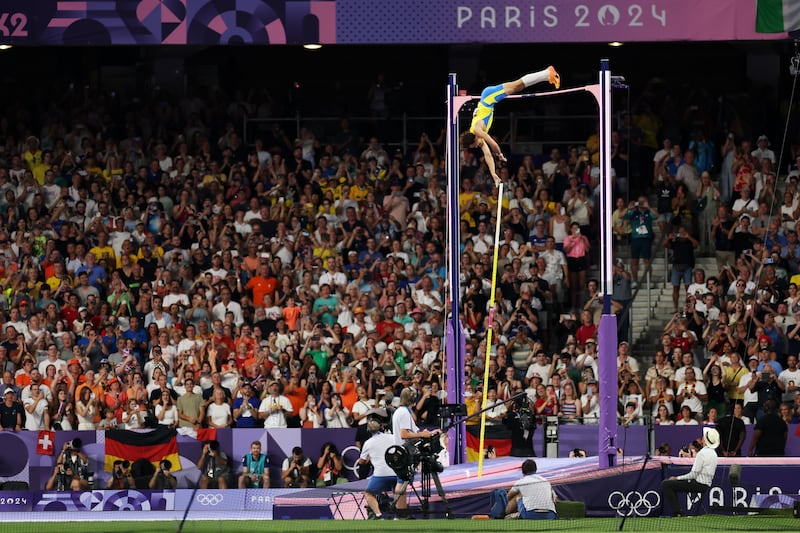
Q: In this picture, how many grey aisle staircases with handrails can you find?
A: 1